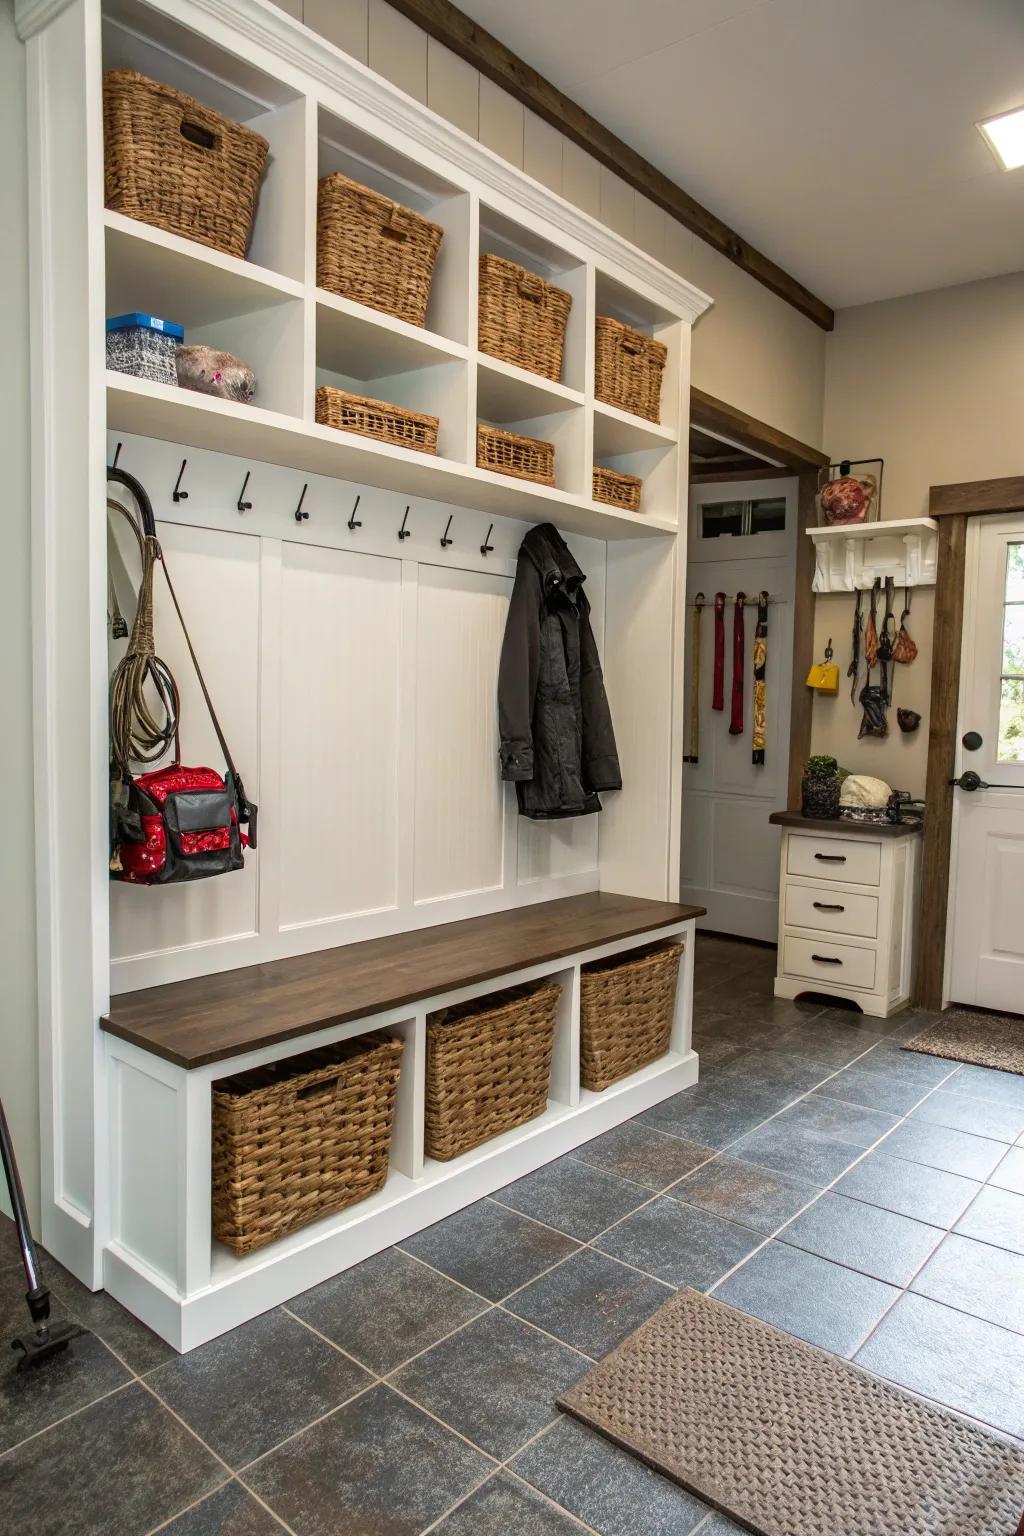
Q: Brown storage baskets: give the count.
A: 10